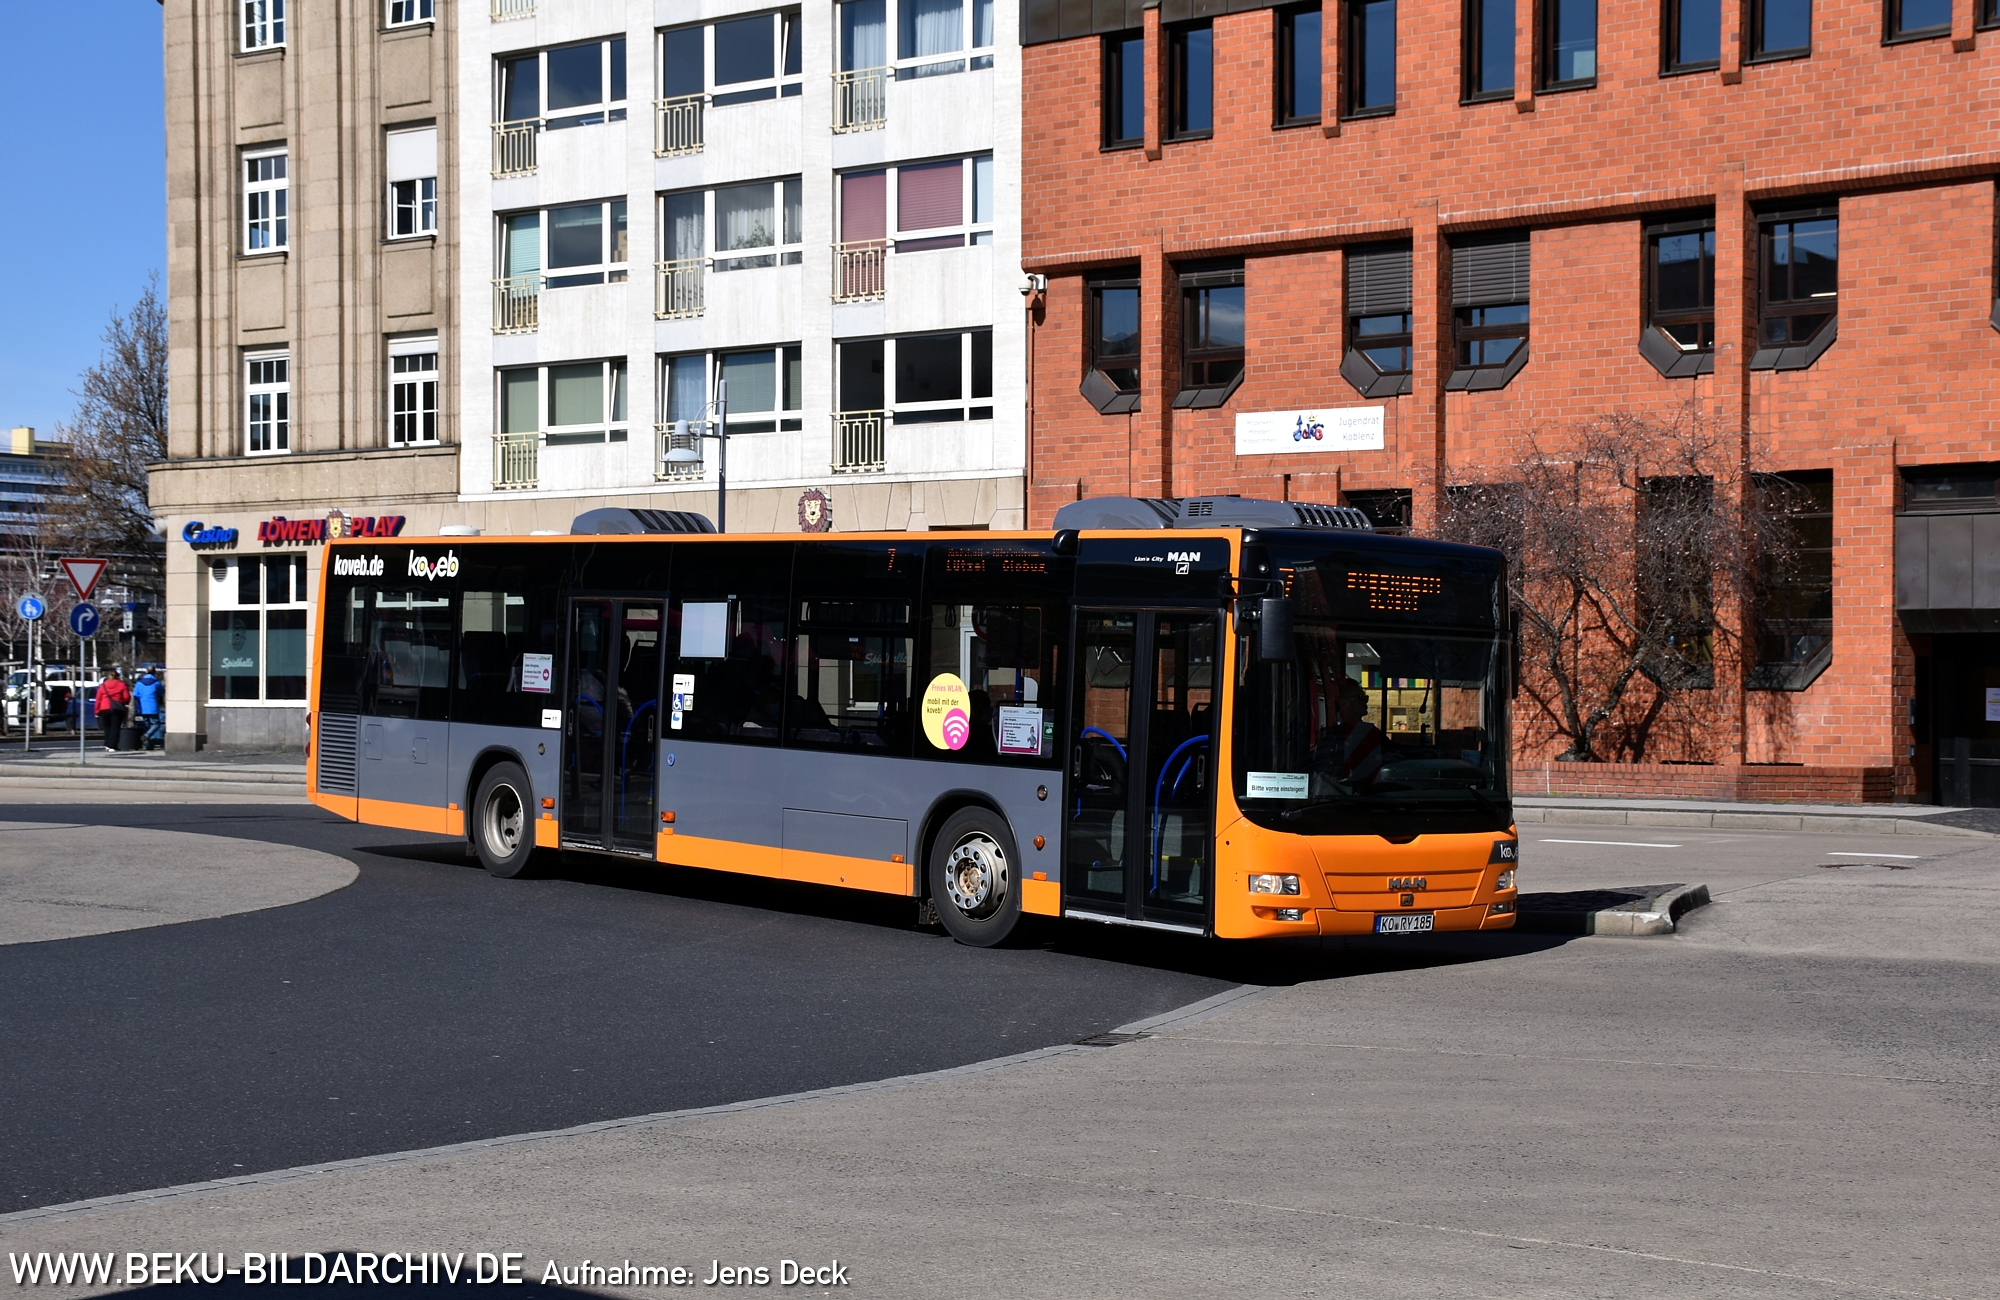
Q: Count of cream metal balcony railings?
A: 10